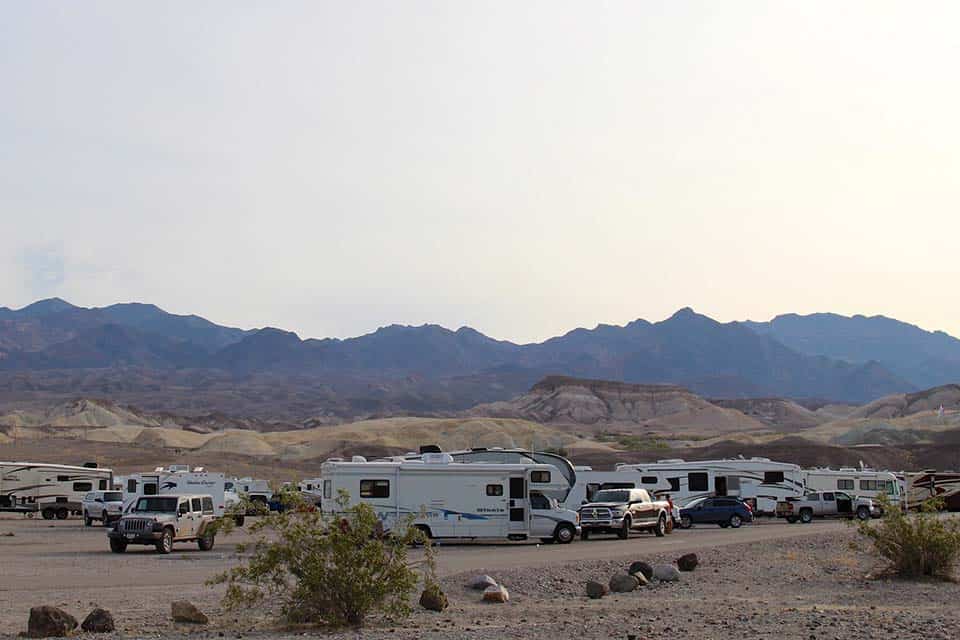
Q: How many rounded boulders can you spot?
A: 11